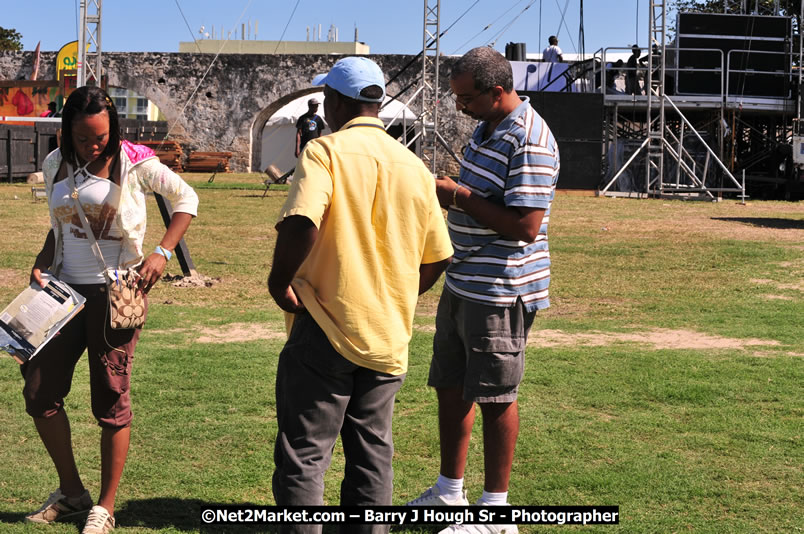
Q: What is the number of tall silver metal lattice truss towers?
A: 3